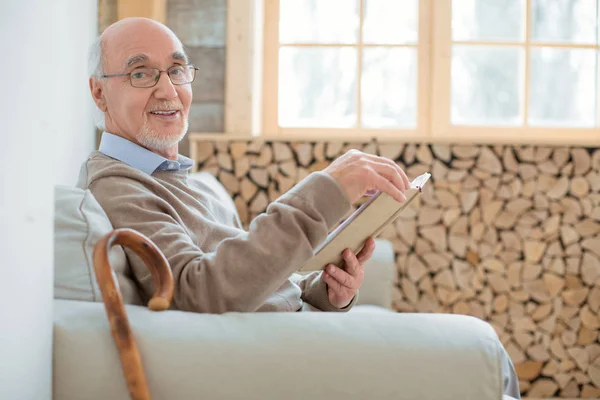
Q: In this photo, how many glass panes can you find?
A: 8